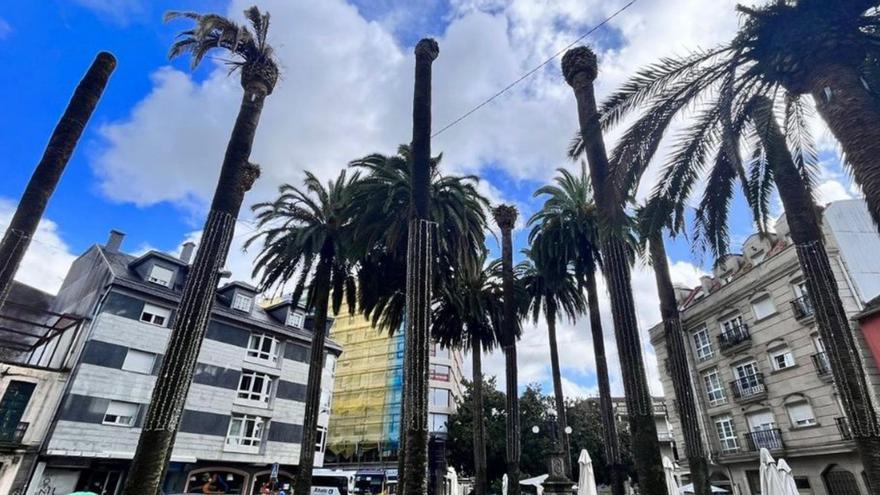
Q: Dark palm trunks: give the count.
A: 12